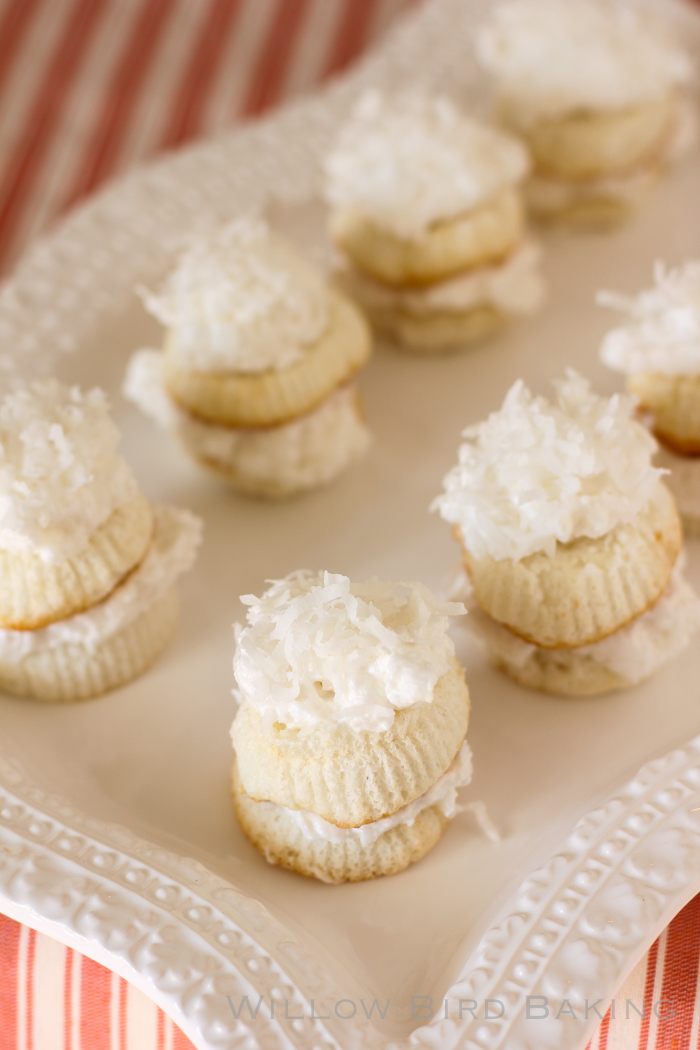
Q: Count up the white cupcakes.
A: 7